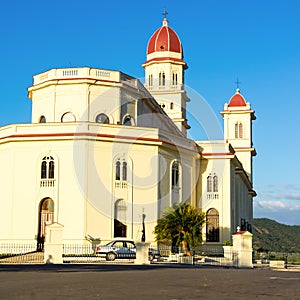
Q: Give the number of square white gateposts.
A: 3